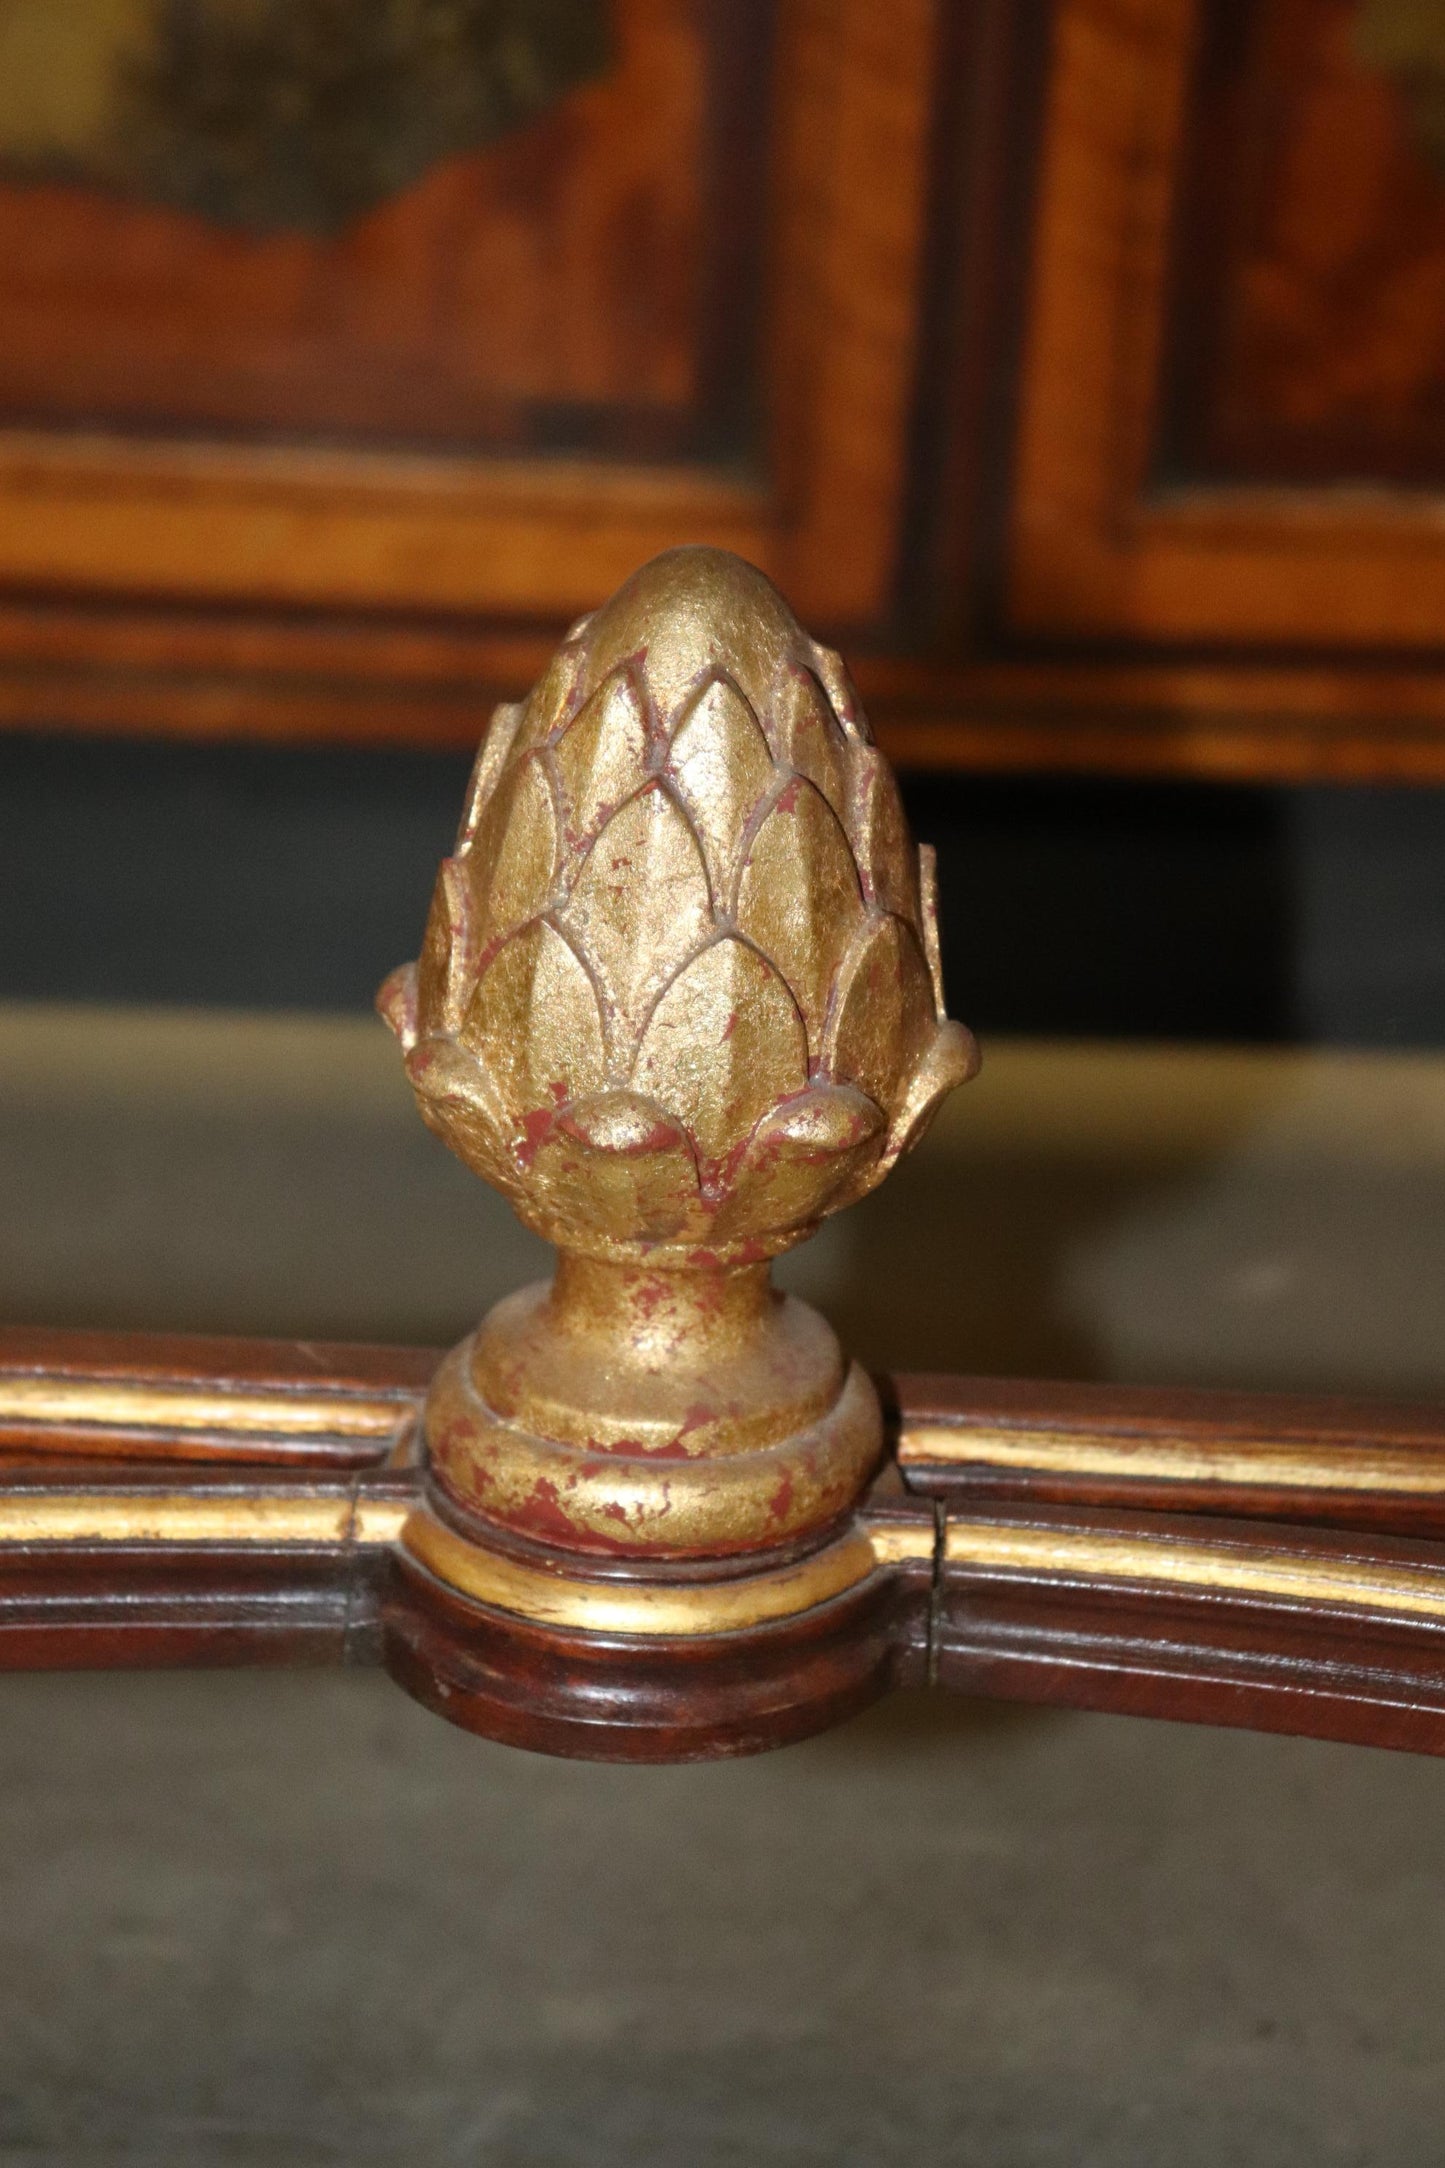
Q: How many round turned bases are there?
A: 1